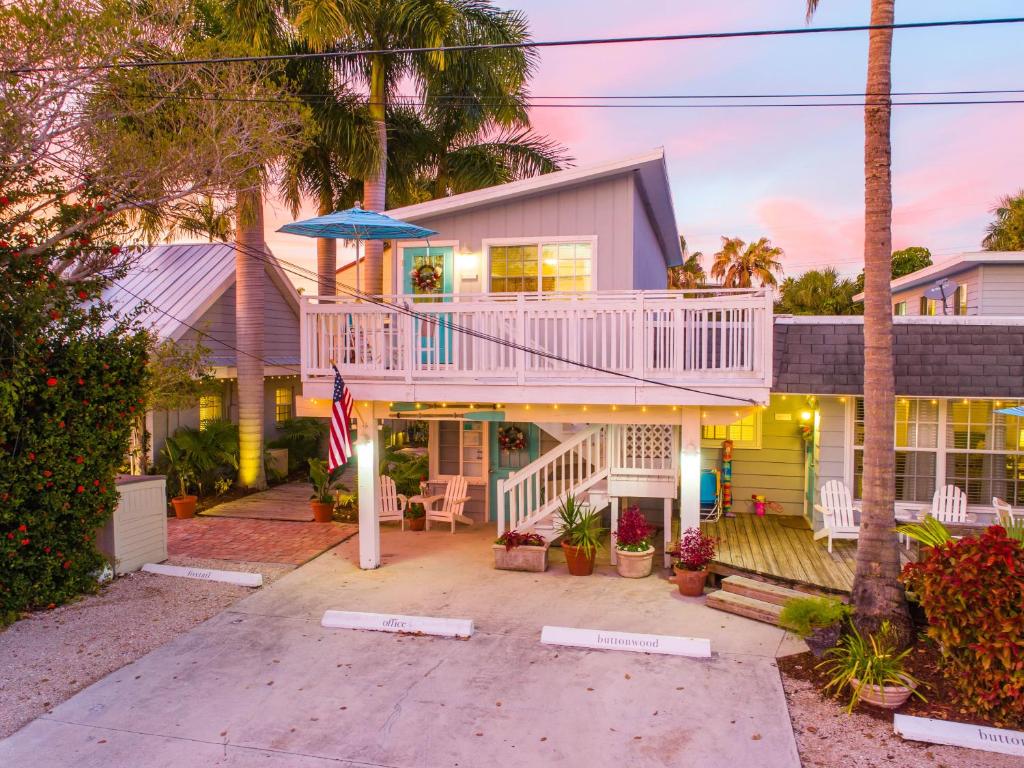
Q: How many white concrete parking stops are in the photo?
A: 4